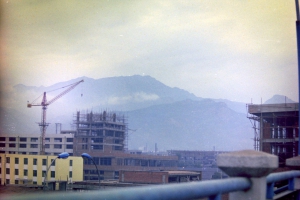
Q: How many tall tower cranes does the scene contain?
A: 1